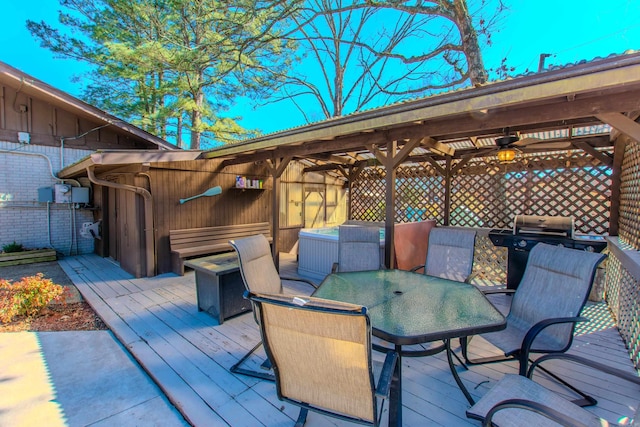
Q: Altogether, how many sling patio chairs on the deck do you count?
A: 6